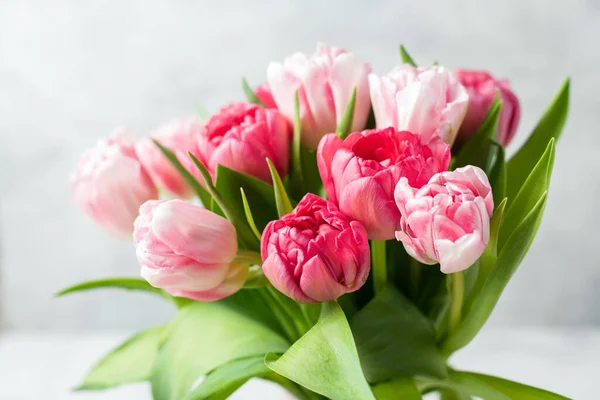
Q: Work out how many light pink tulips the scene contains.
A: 6